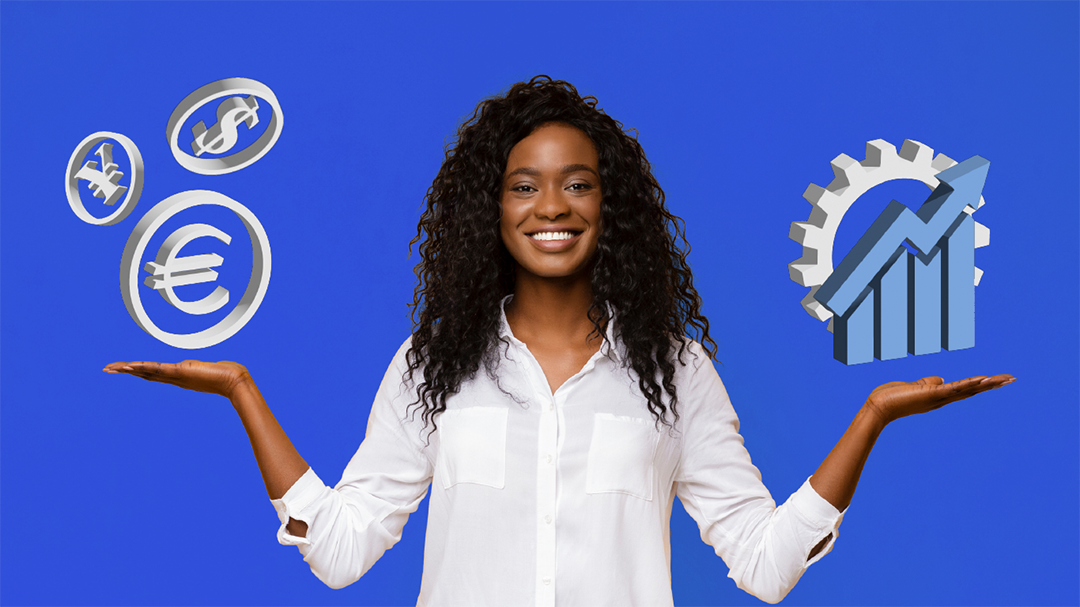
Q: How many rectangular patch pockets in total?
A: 2